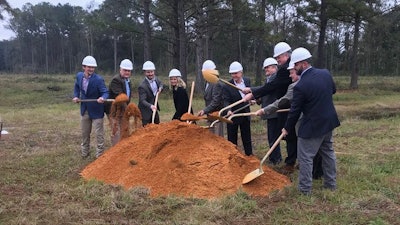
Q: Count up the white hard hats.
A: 10